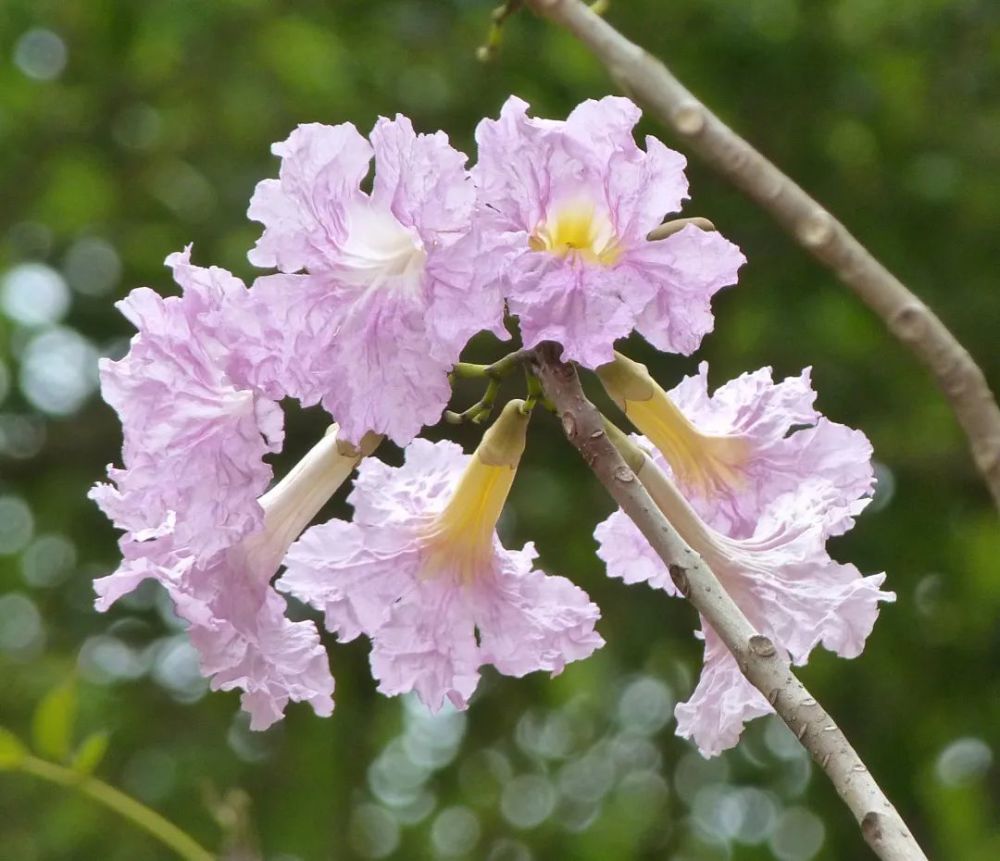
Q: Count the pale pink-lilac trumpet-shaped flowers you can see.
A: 7